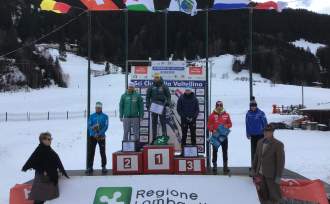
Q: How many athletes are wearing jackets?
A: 6